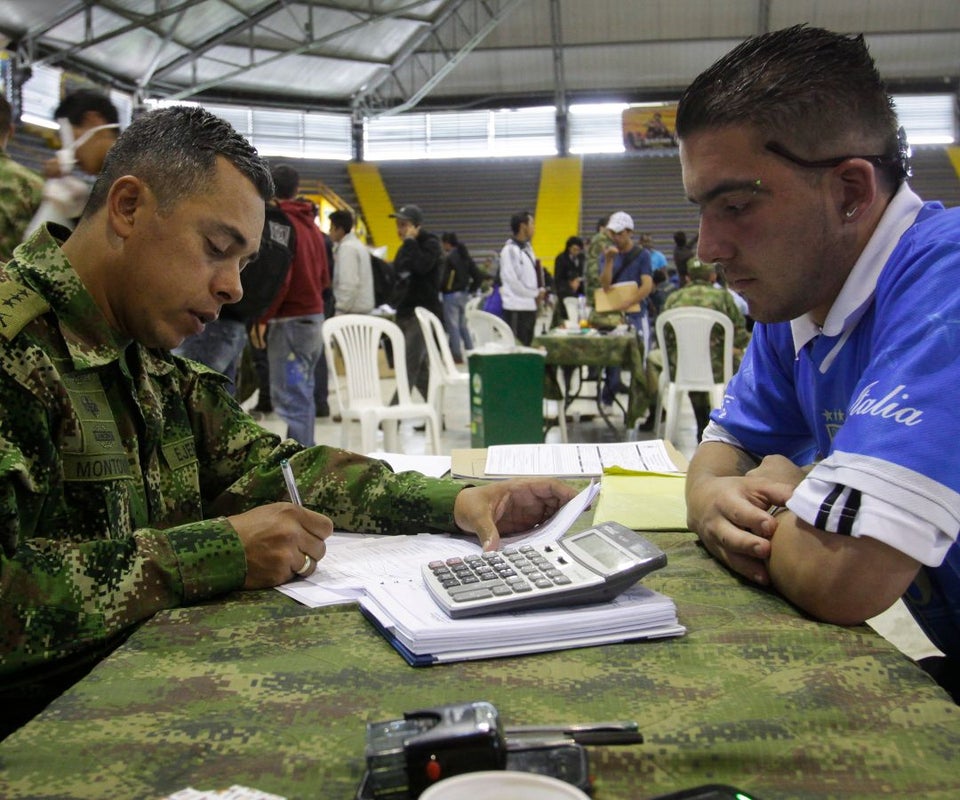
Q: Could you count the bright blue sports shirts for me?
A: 1